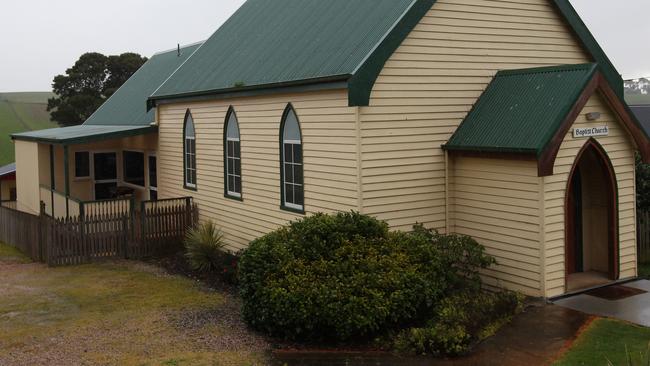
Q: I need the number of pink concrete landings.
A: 0